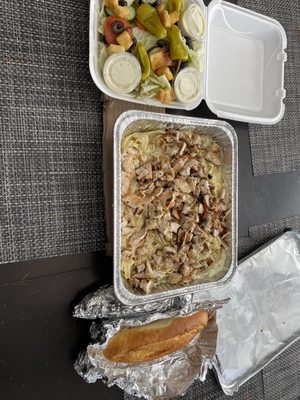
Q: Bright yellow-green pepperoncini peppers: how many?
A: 4